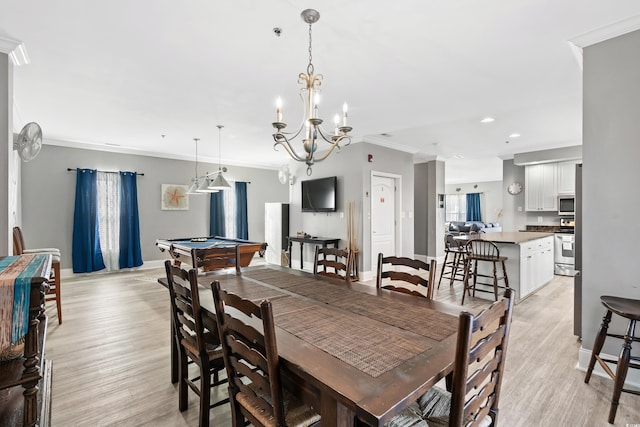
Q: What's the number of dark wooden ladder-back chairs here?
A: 6